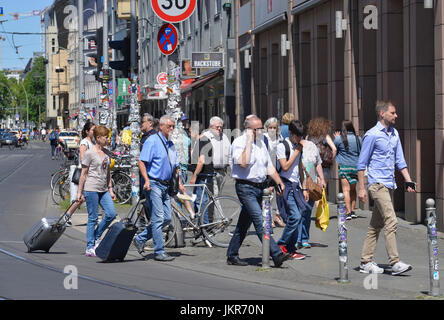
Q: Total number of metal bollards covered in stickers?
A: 3